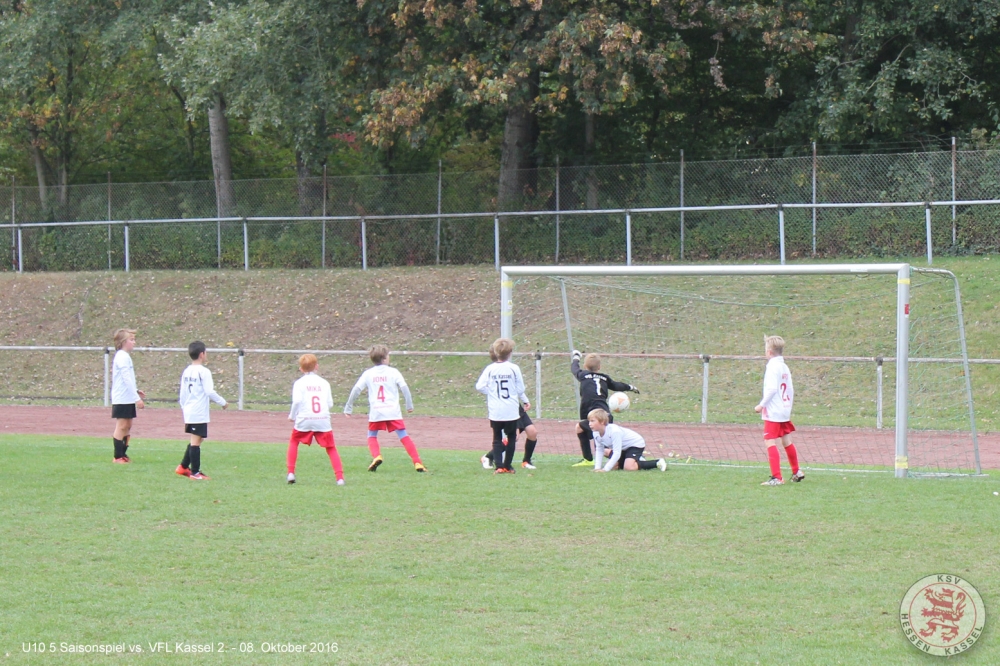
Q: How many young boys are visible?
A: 9